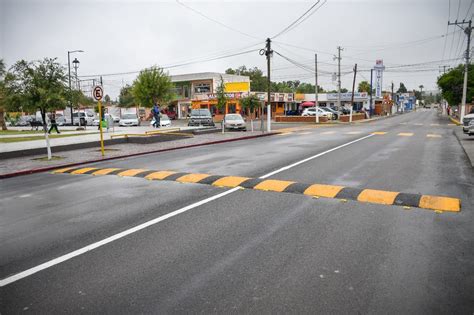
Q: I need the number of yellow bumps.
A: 11